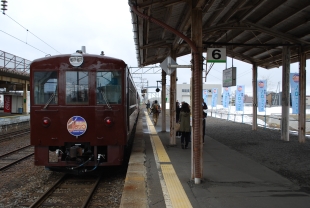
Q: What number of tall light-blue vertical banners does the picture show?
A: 6